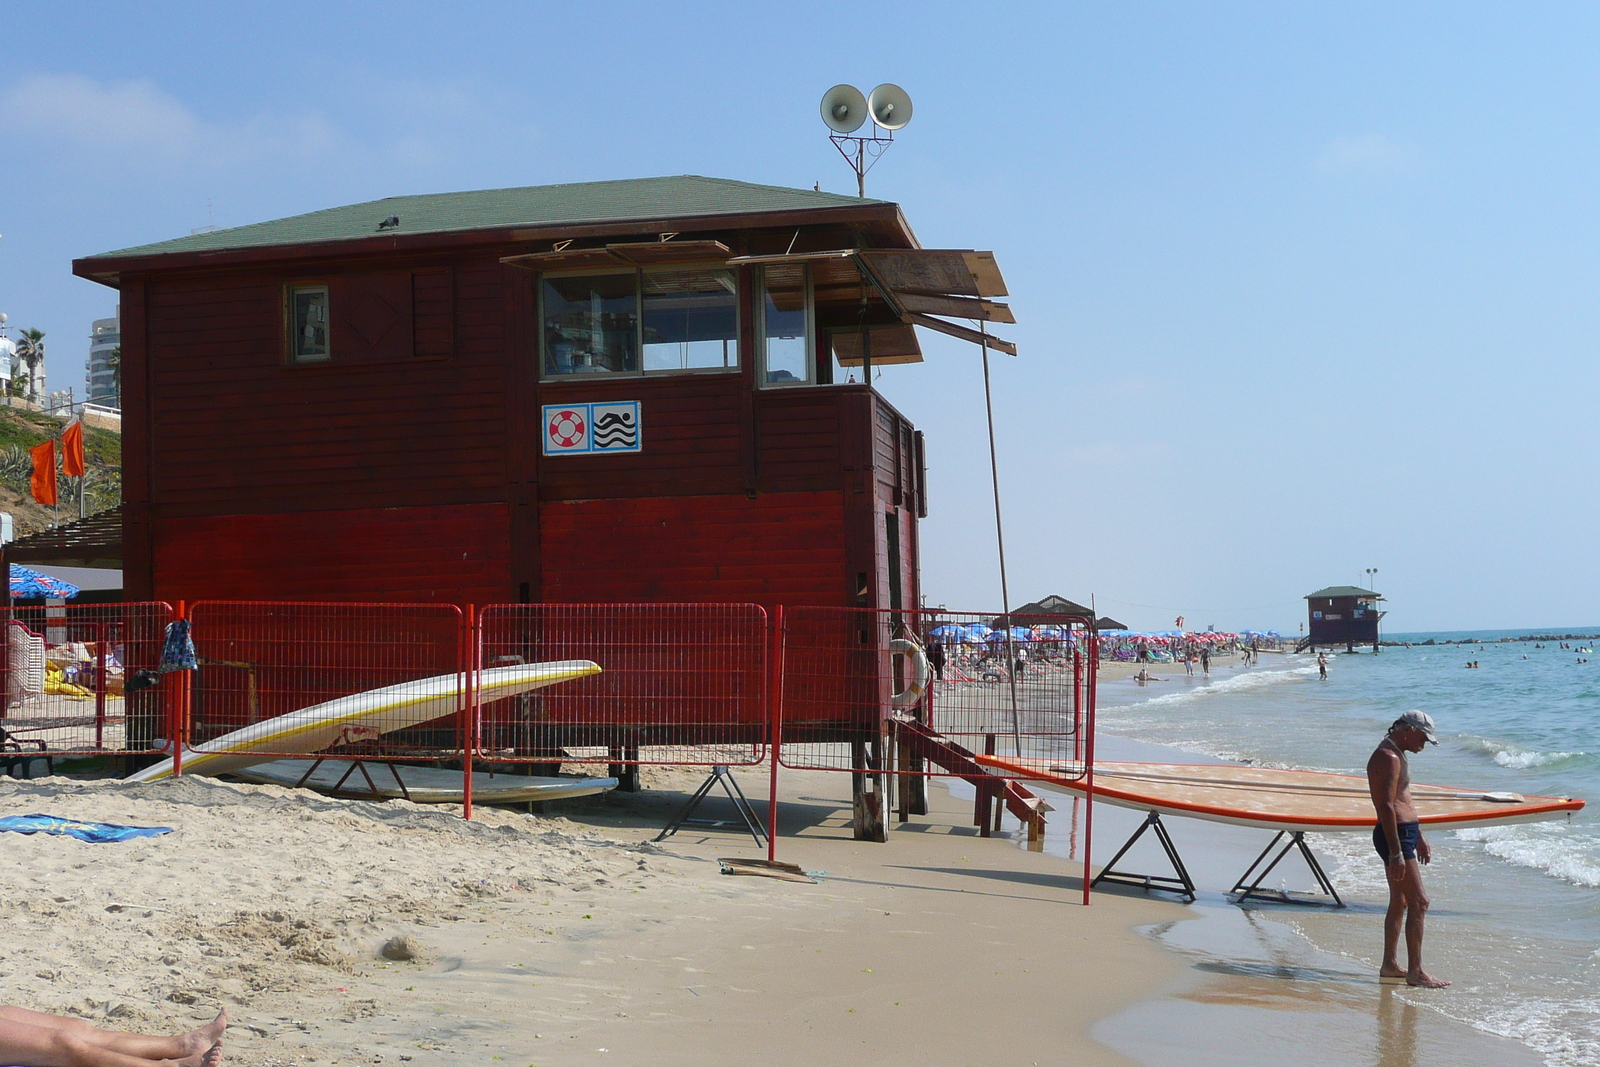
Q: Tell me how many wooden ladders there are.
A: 1